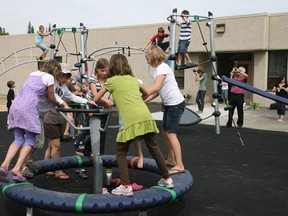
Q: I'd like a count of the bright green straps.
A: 5